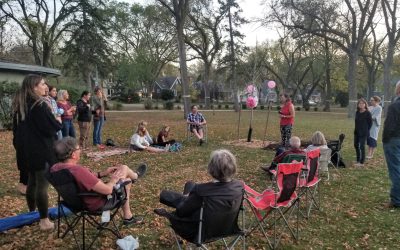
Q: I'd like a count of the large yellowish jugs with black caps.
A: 0